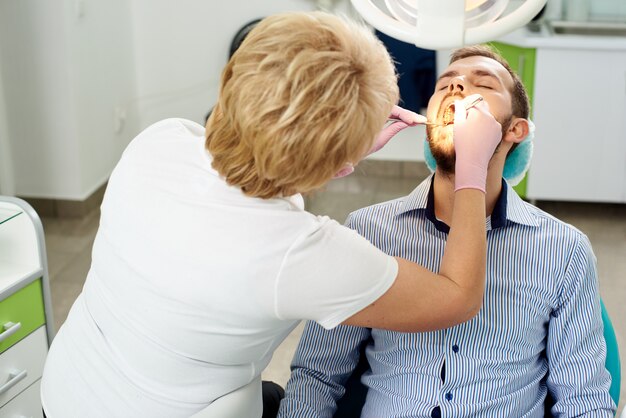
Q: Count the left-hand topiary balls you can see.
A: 0